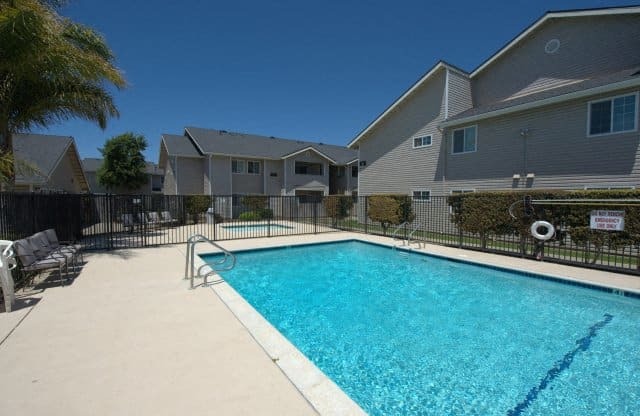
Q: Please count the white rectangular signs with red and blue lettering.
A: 1